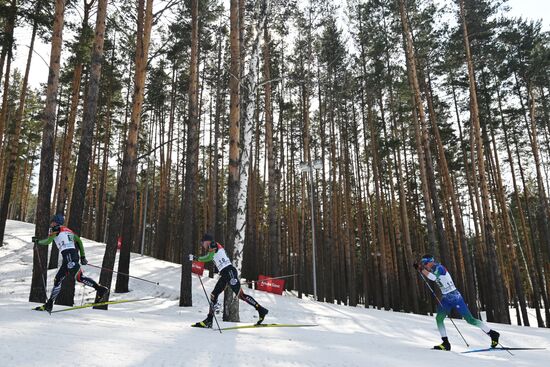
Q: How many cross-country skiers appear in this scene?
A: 3